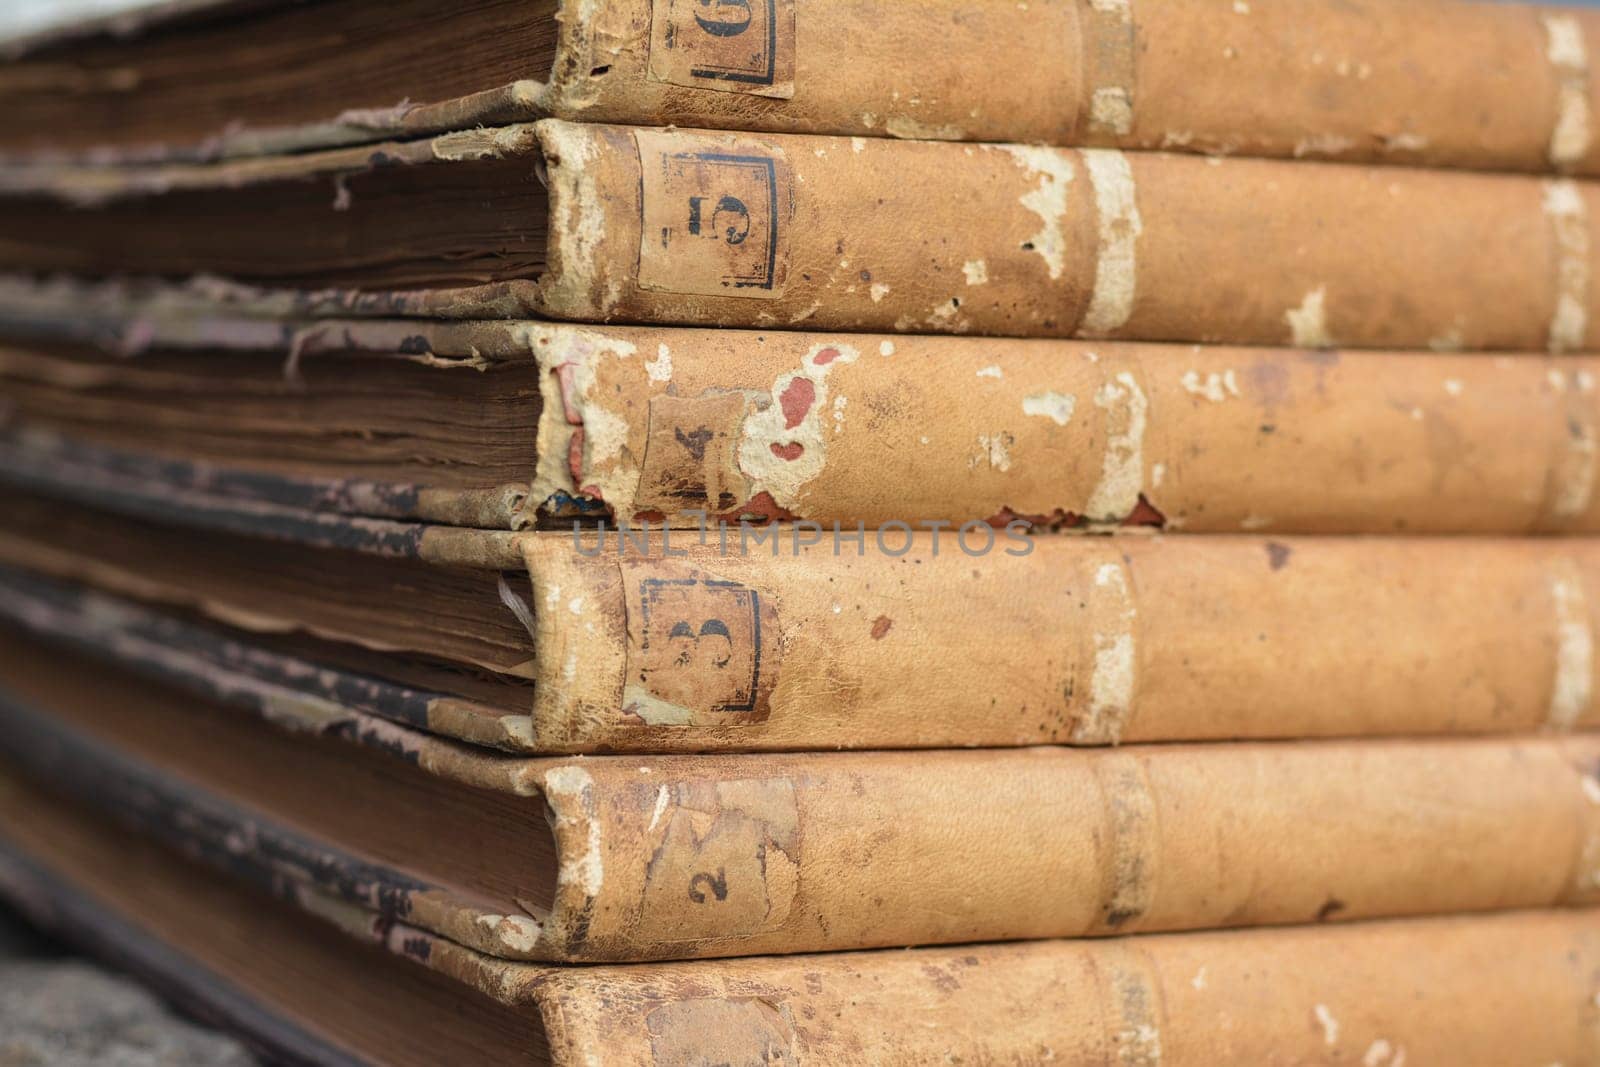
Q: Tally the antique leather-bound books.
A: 6